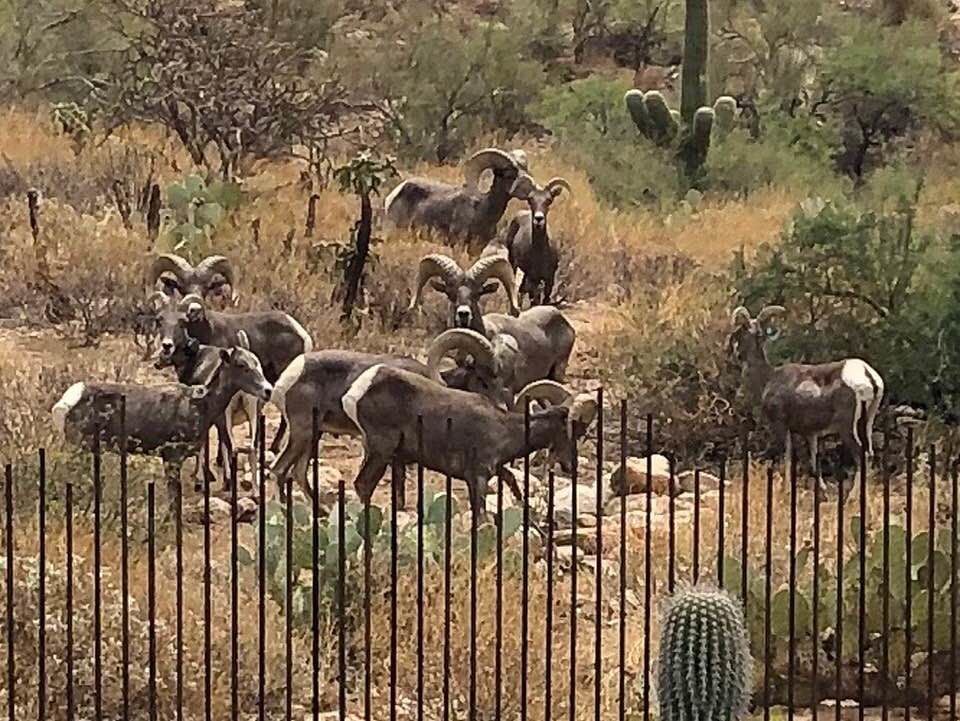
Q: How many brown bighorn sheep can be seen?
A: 9